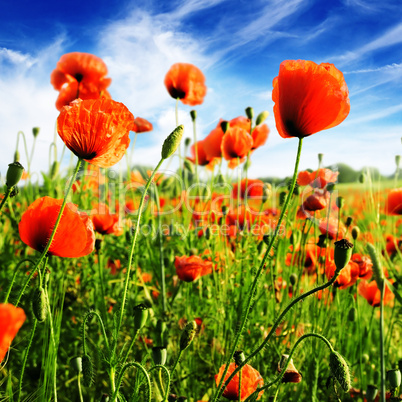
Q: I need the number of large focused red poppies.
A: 3